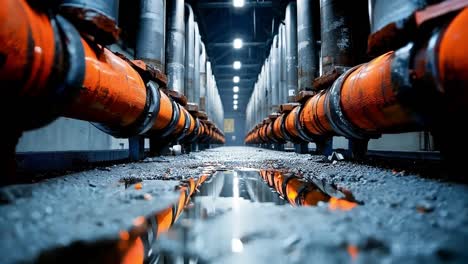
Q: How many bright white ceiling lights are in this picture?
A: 8